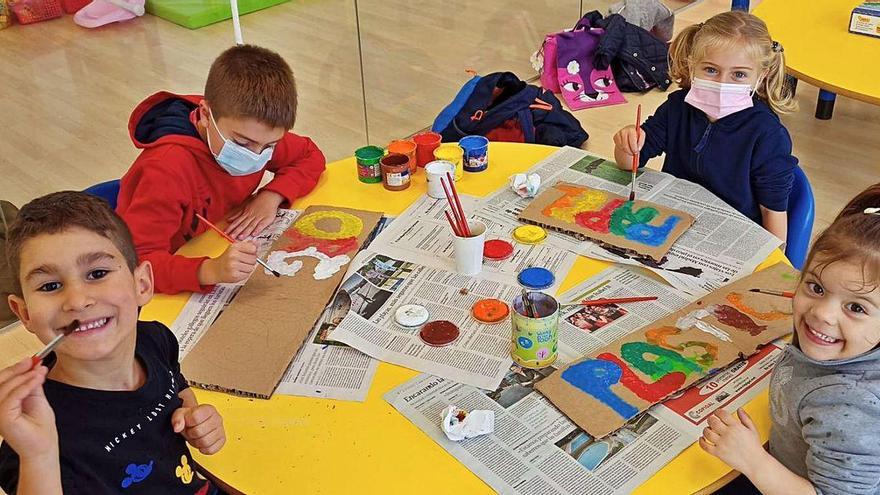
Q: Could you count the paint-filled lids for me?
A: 6